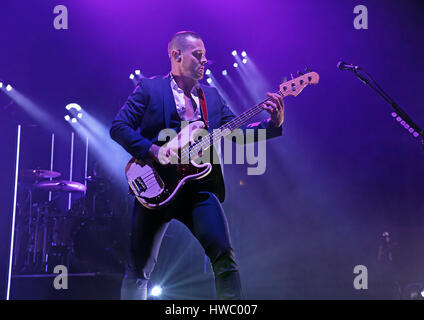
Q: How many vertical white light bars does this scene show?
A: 4